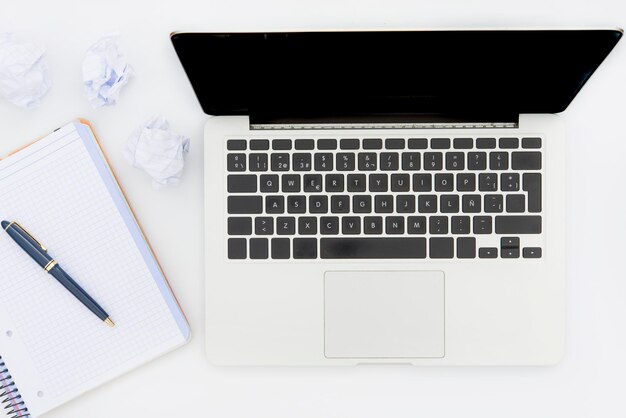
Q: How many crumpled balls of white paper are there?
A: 3